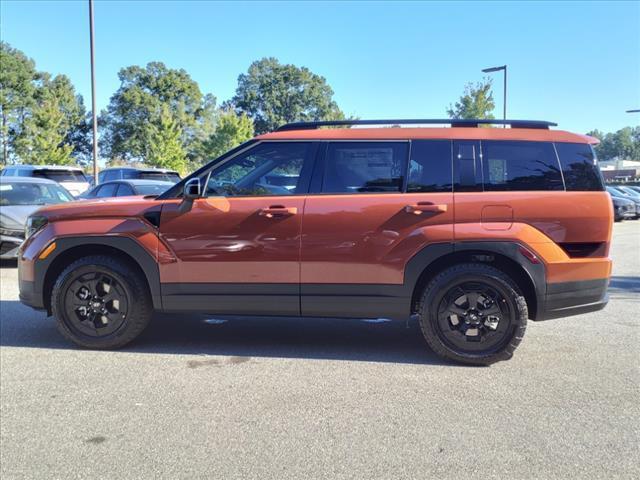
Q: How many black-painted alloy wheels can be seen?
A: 2